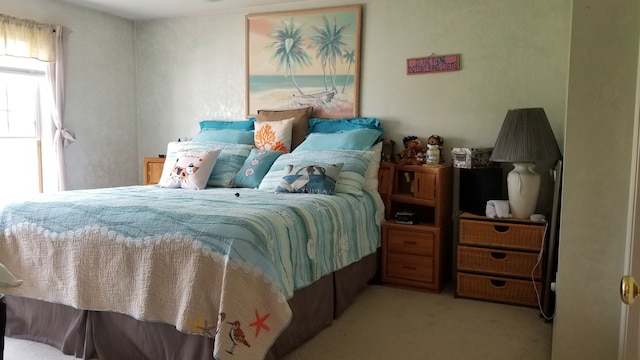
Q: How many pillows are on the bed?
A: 12